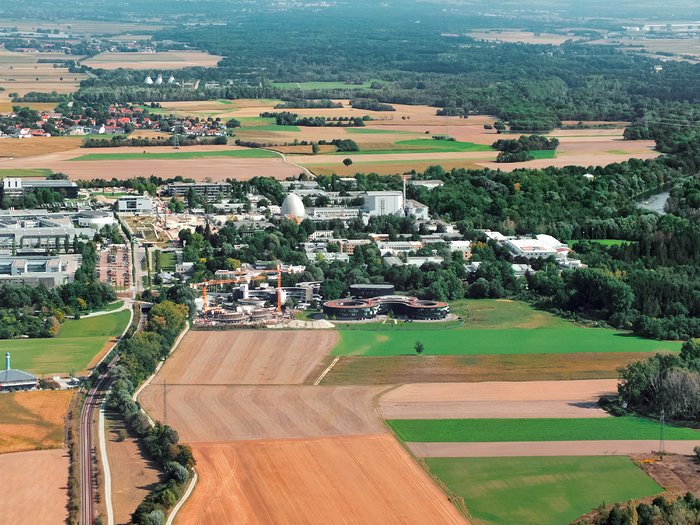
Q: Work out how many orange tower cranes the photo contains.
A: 2